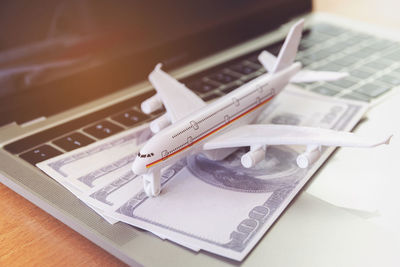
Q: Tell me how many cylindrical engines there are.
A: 4